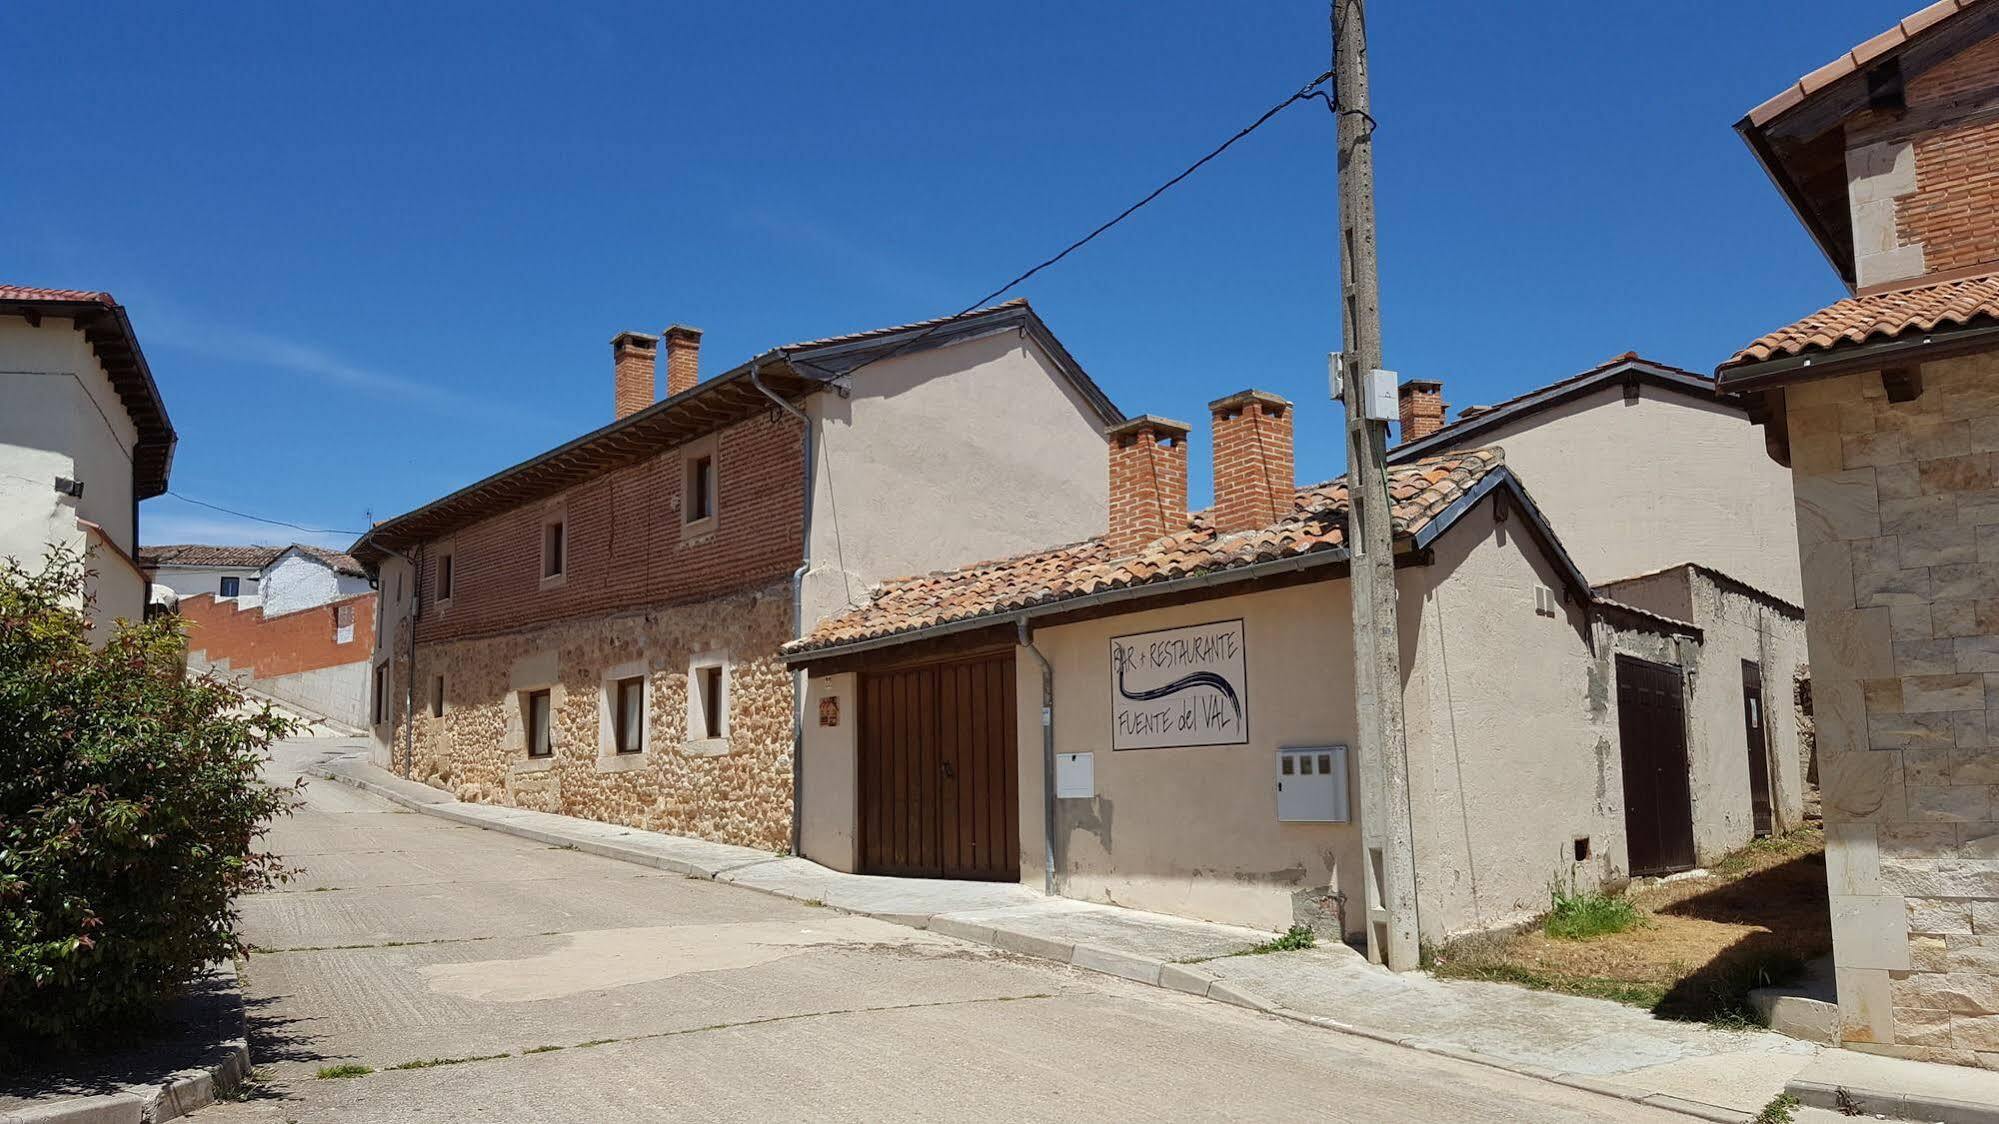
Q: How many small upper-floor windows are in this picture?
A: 3